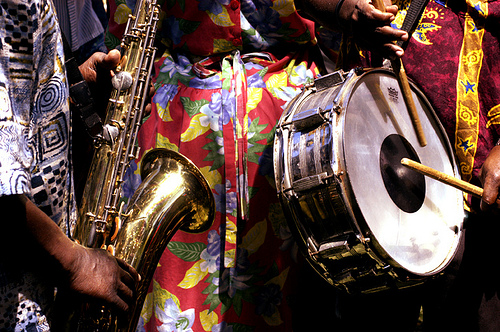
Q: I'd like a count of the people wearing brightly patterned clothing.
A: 3